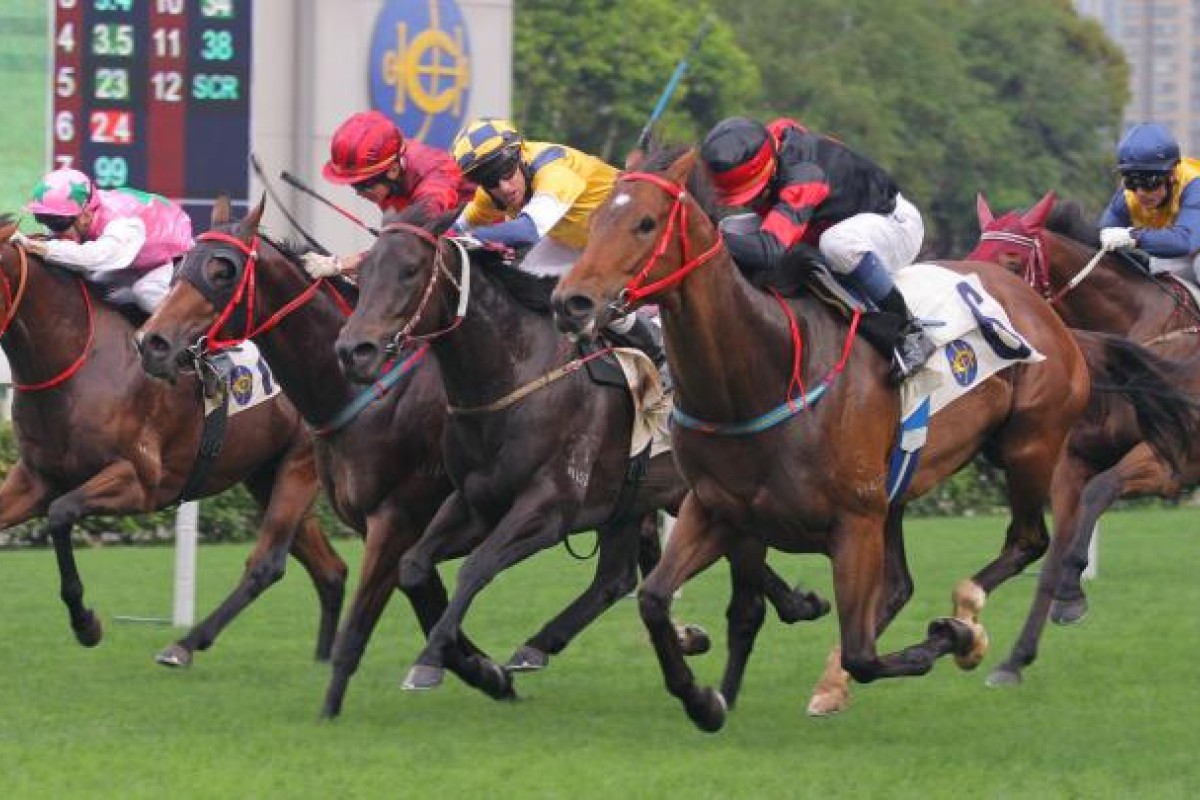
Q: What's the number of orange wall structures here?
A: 0